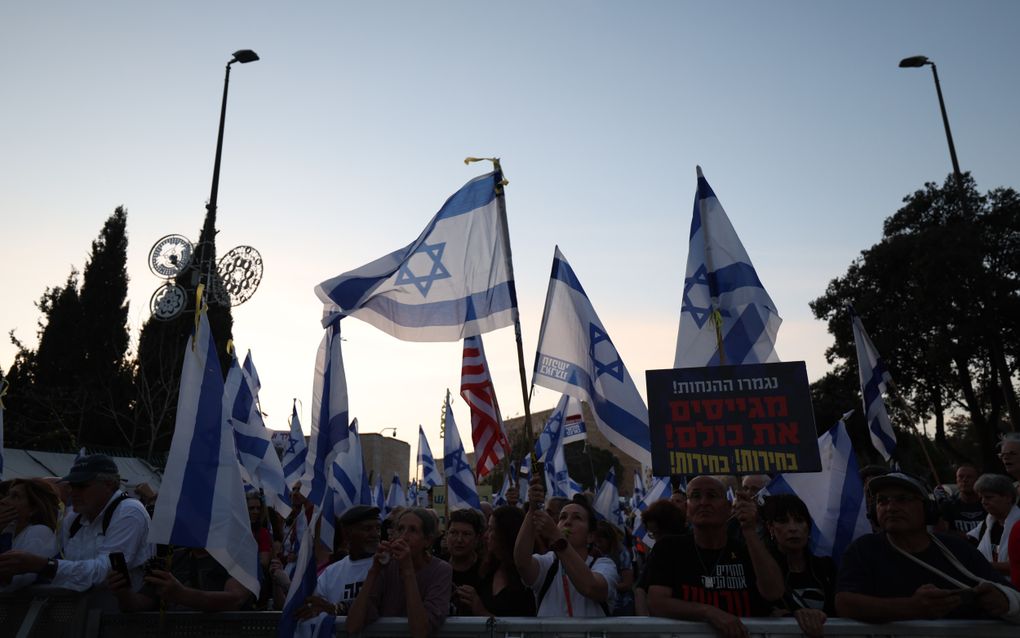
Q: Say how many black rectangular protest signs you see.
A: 1